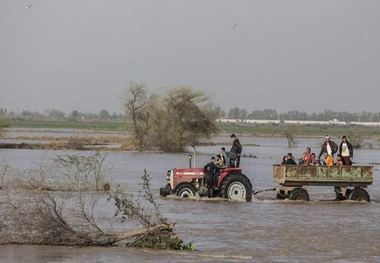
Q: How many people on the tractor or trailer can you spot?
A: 12